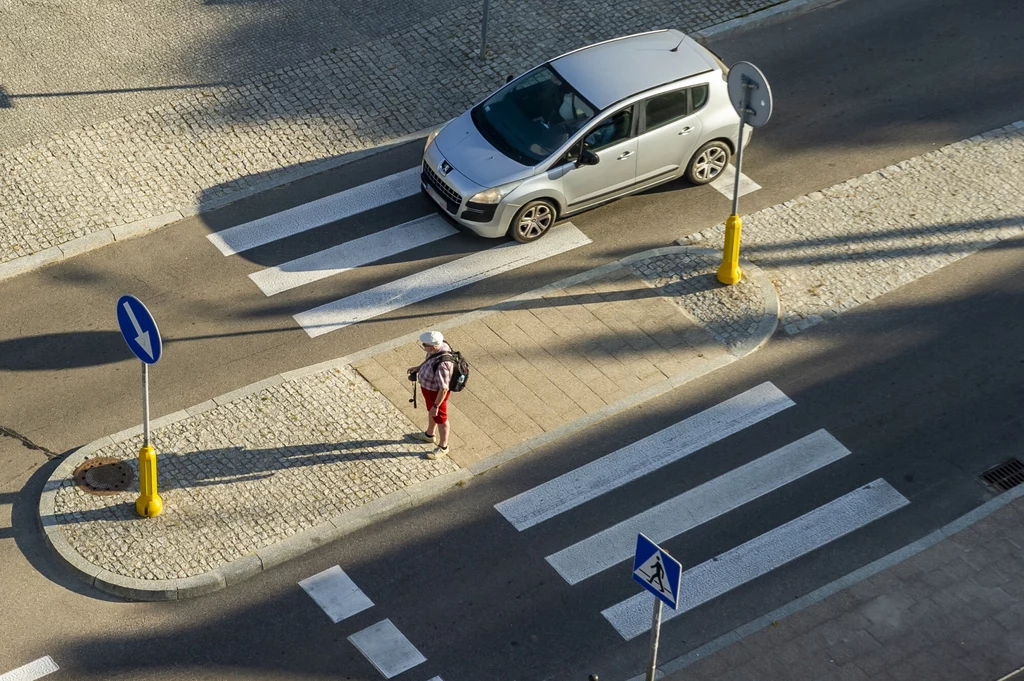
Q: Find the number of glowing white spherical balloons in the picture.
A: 0